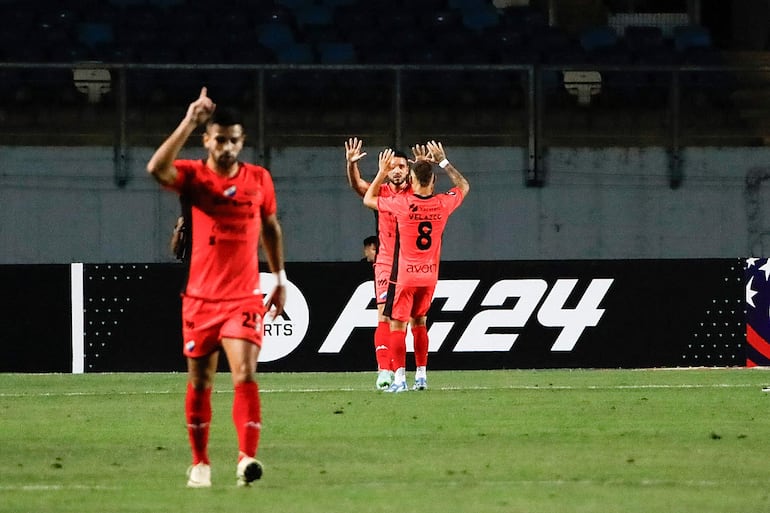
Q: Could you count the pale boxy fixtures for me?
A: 2